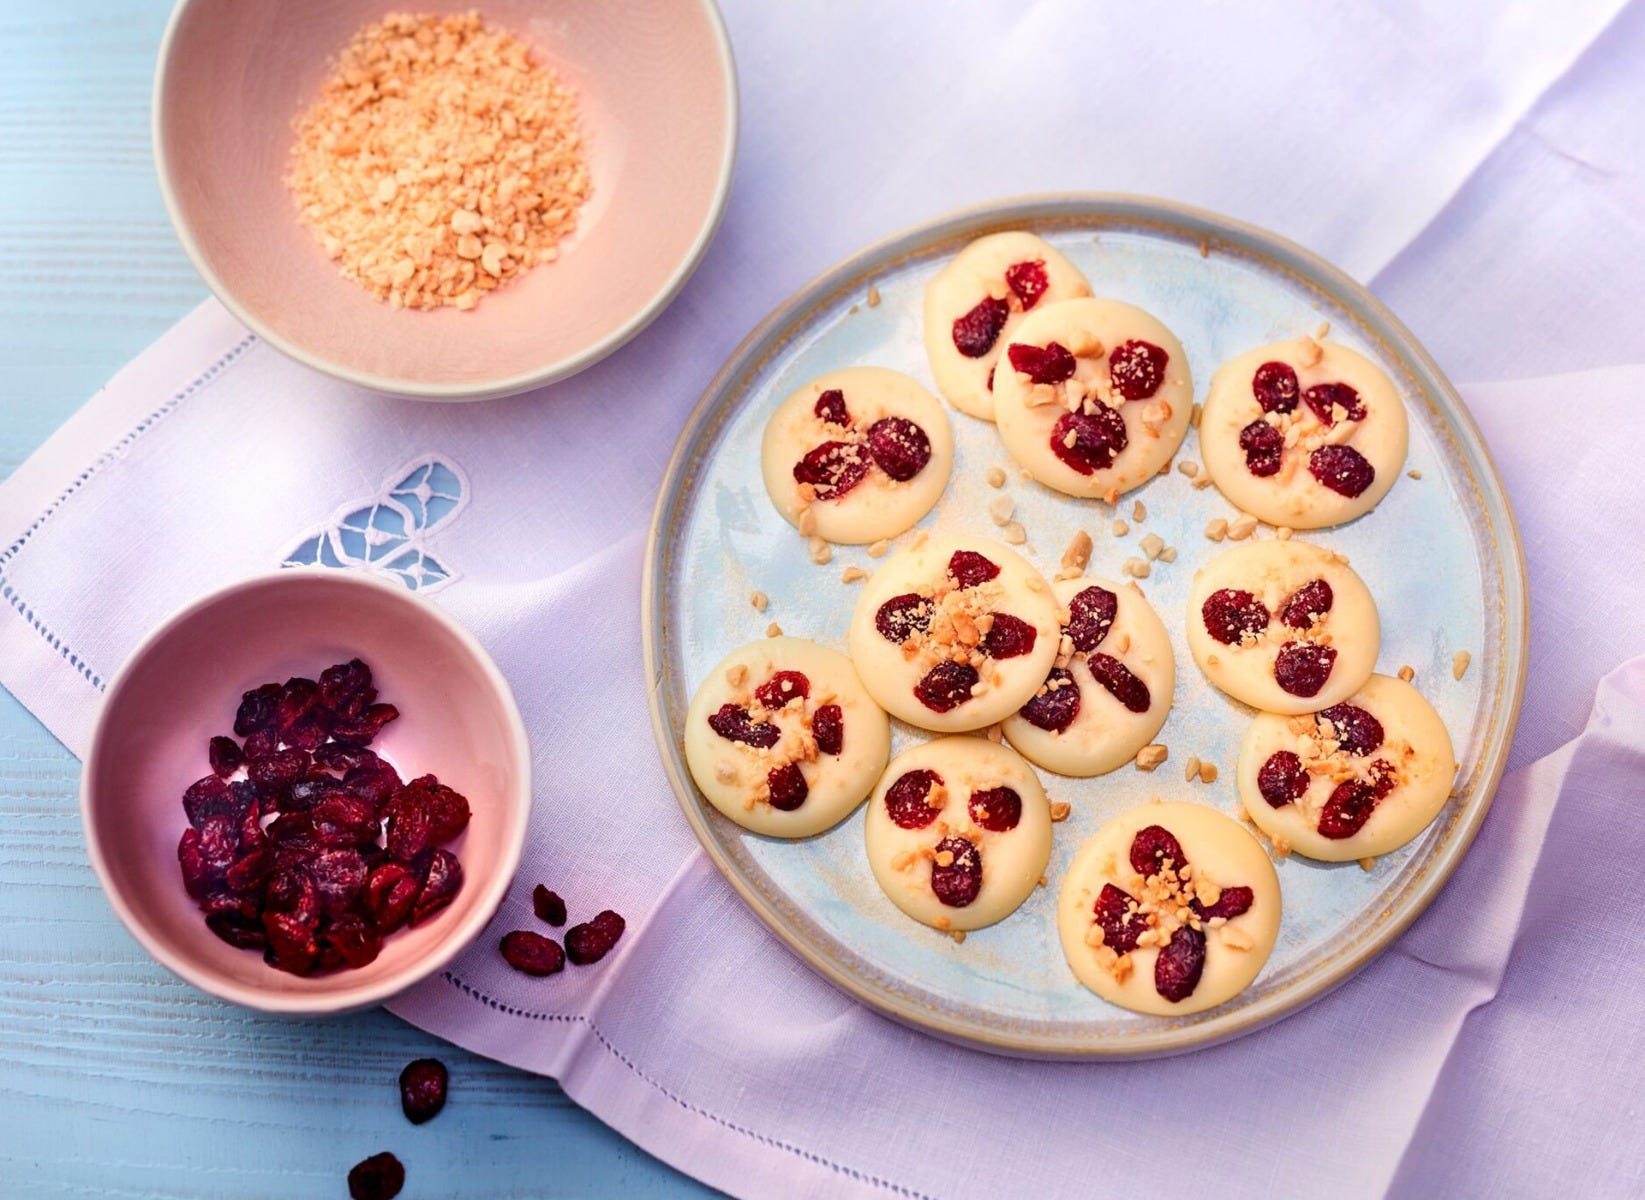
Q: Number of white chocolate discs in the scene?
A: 11